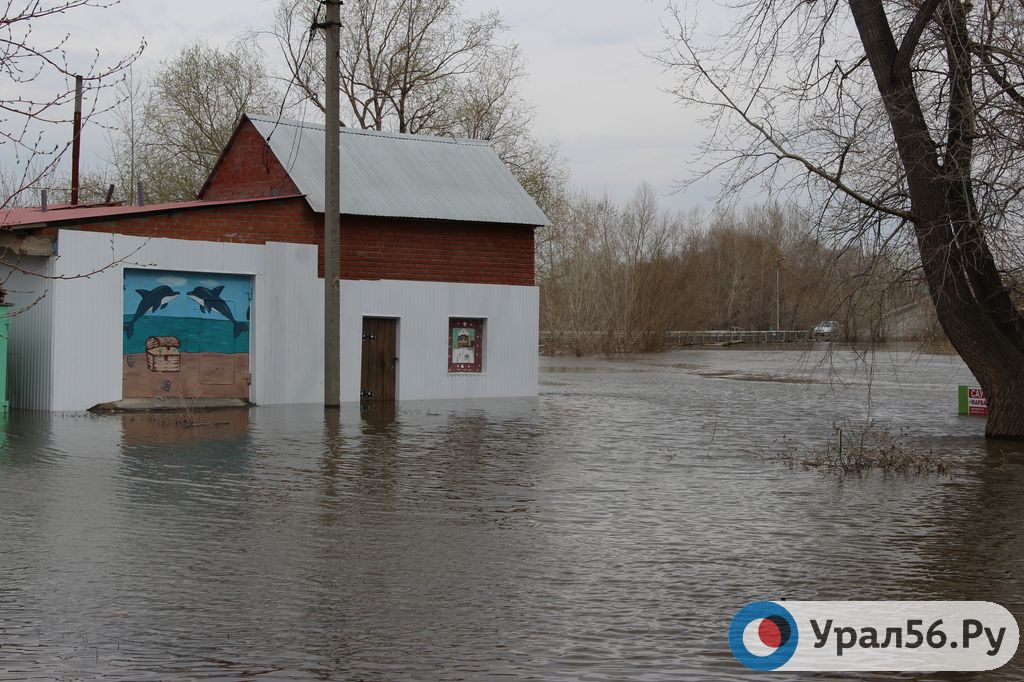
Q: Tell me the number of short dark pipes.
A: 3